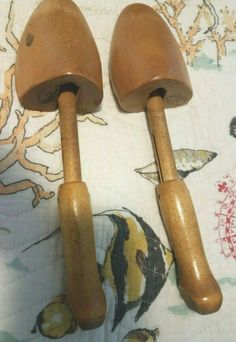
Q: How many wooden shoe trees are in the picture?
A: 2